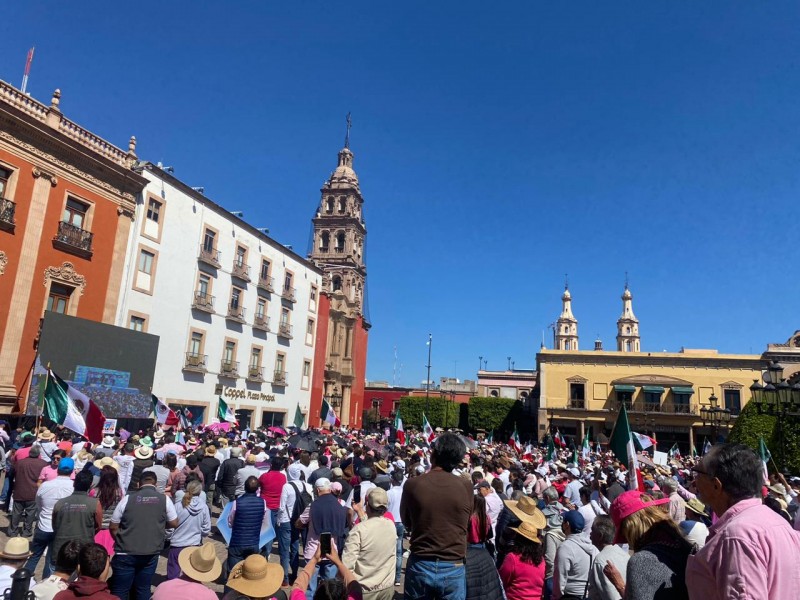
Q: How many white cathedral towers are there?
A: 2